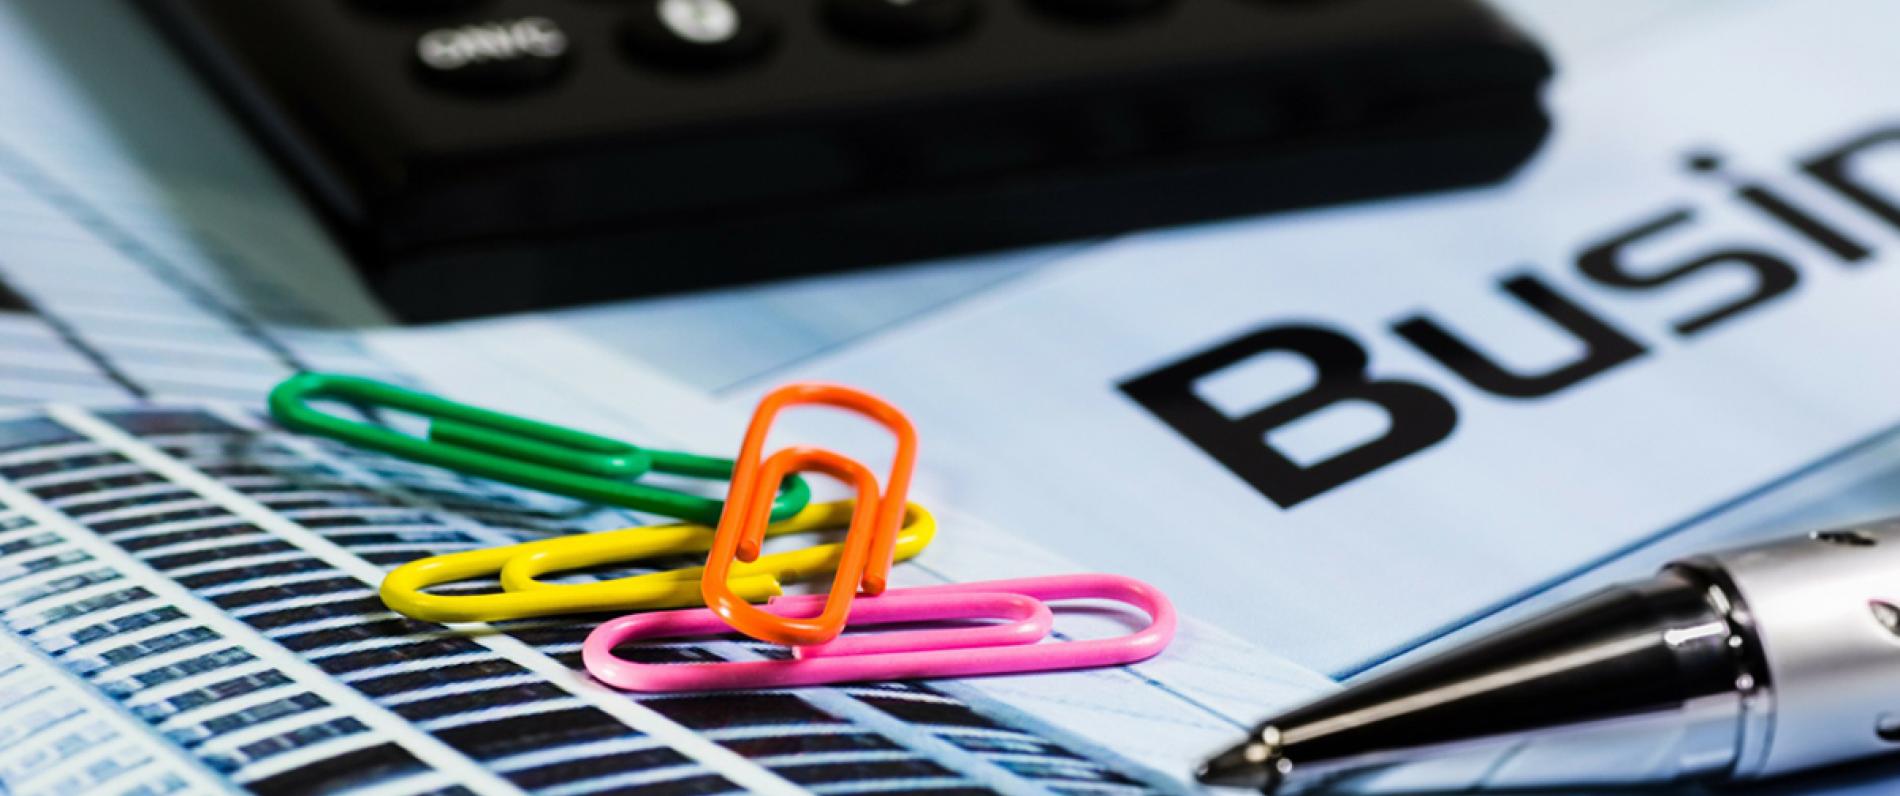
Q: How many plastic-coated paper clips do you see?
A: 4